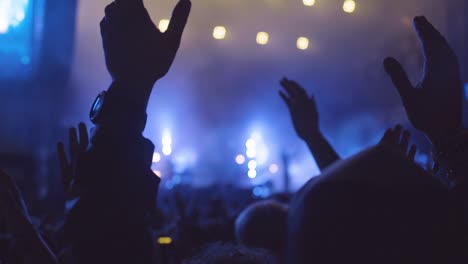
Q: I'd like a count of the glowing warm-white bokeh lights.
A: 6